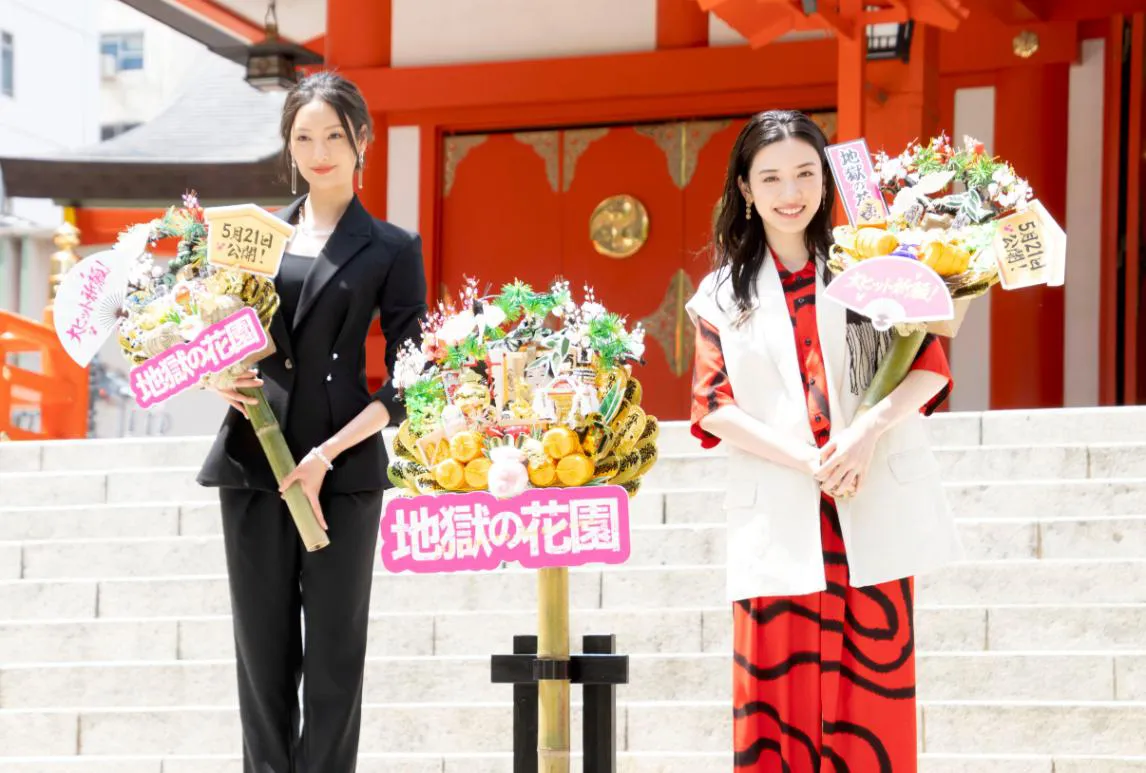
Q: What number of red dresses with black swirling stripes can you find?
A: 1